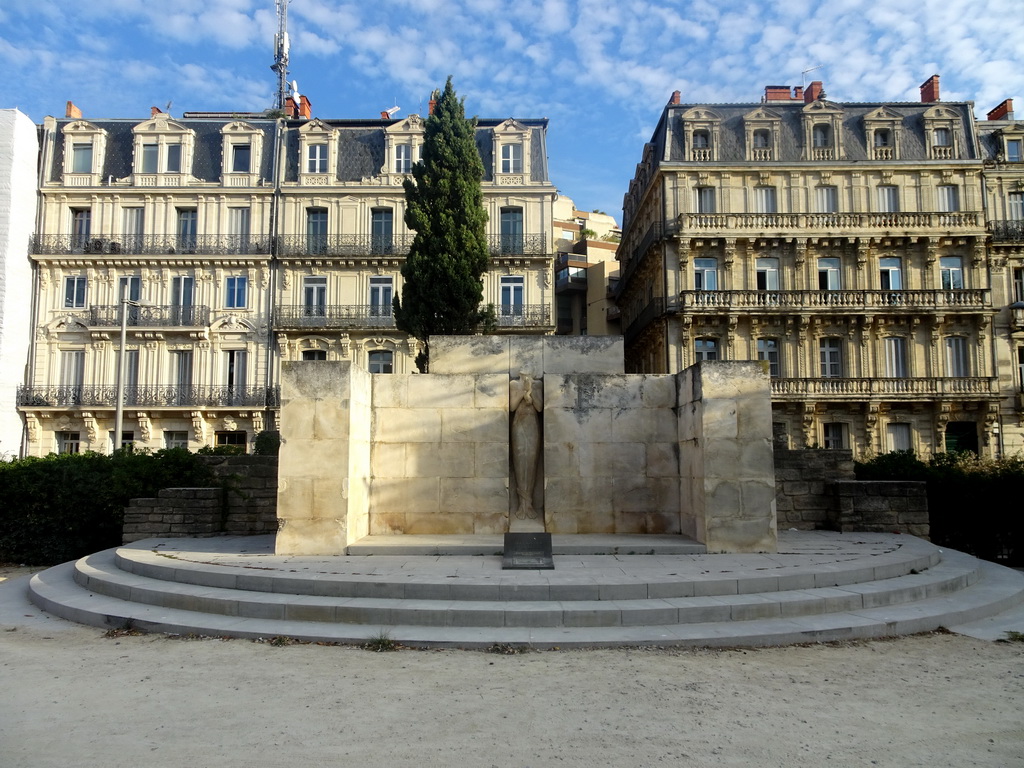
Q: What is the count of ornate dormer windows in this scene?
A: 12